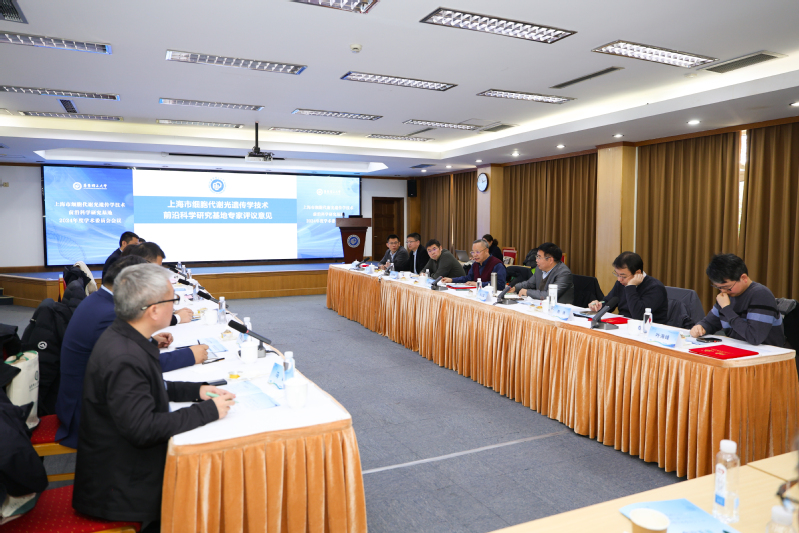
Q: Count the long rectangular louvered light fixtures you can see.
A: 15